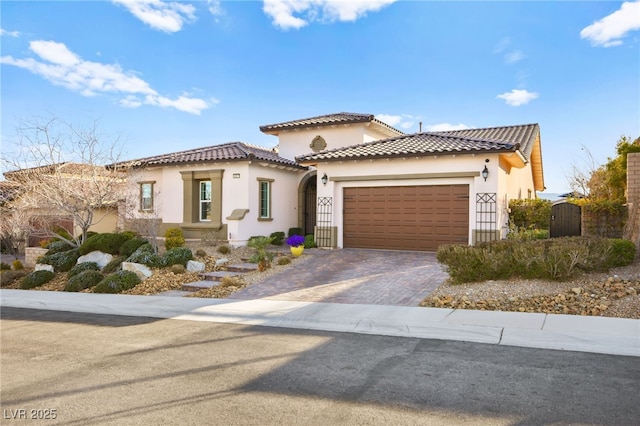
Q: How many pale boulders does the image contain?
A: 5